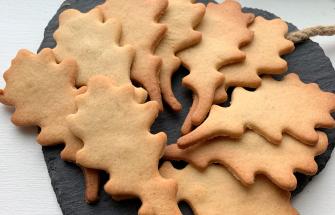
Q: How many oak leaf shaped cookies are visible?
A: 10